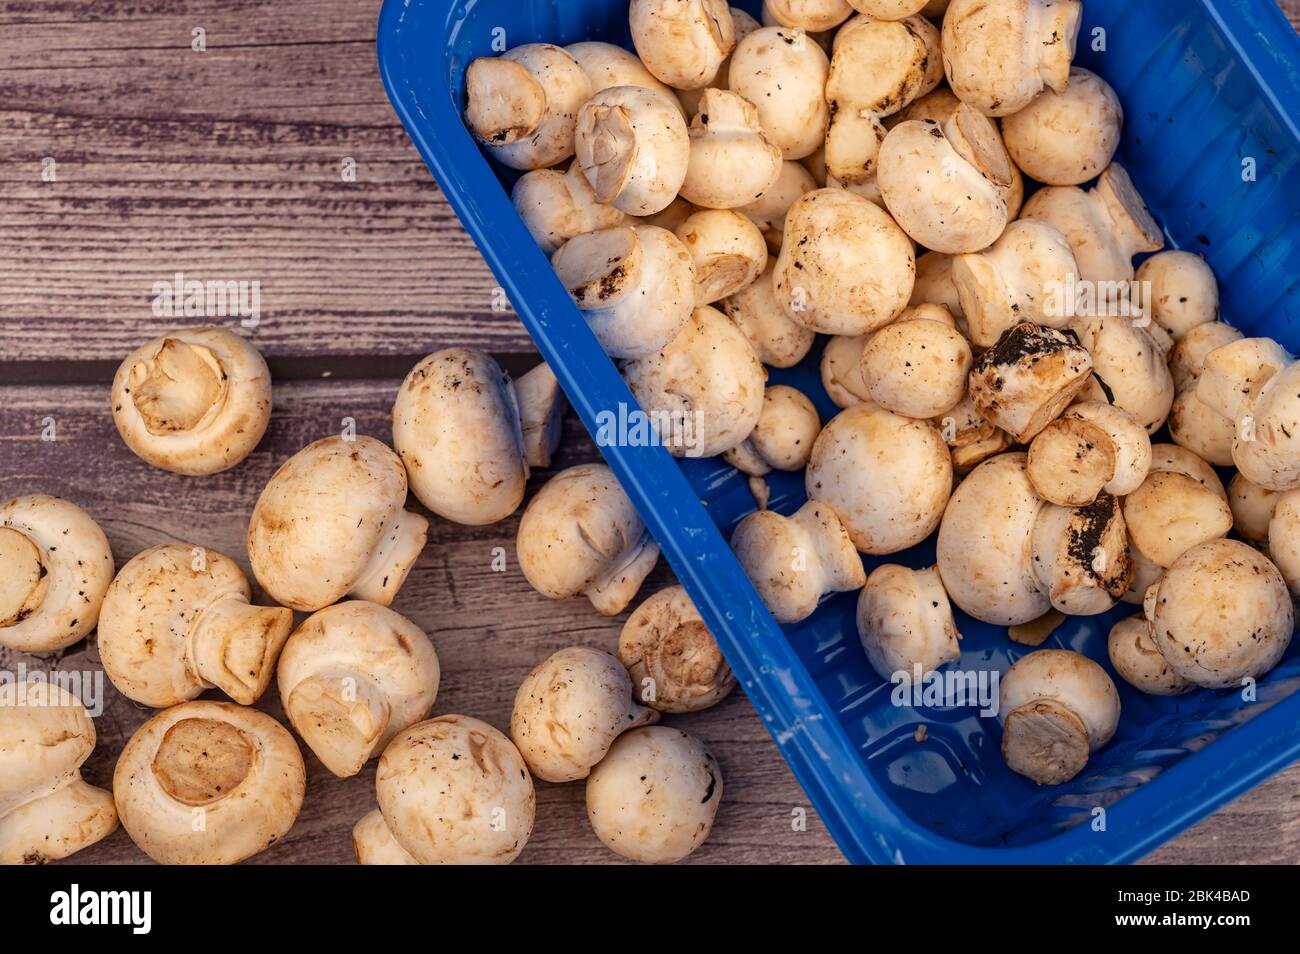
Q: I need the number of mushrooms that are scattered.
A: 13